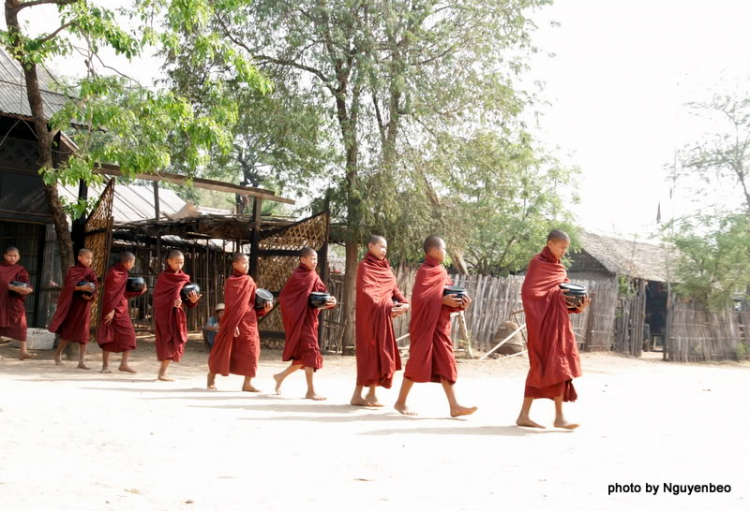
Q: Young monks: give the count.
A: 9